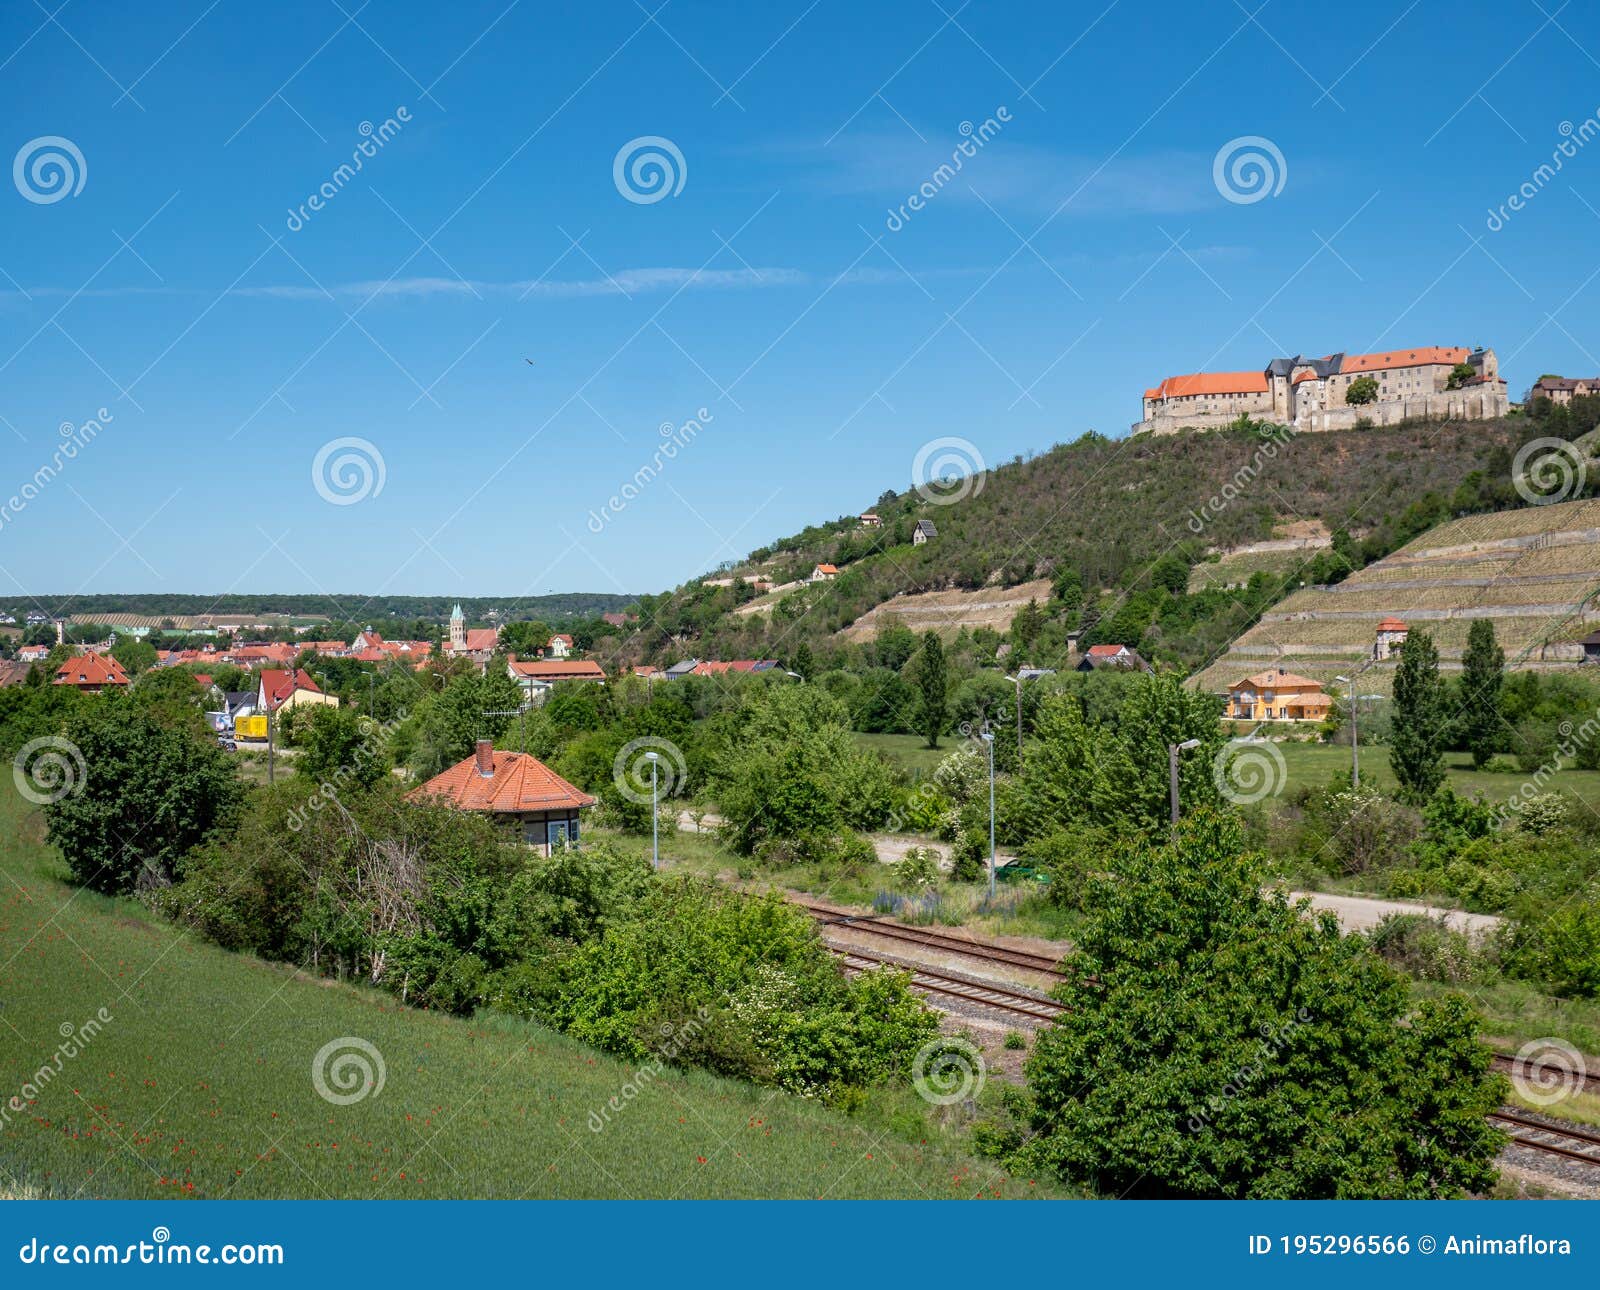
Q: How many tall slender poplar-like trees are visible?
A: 3